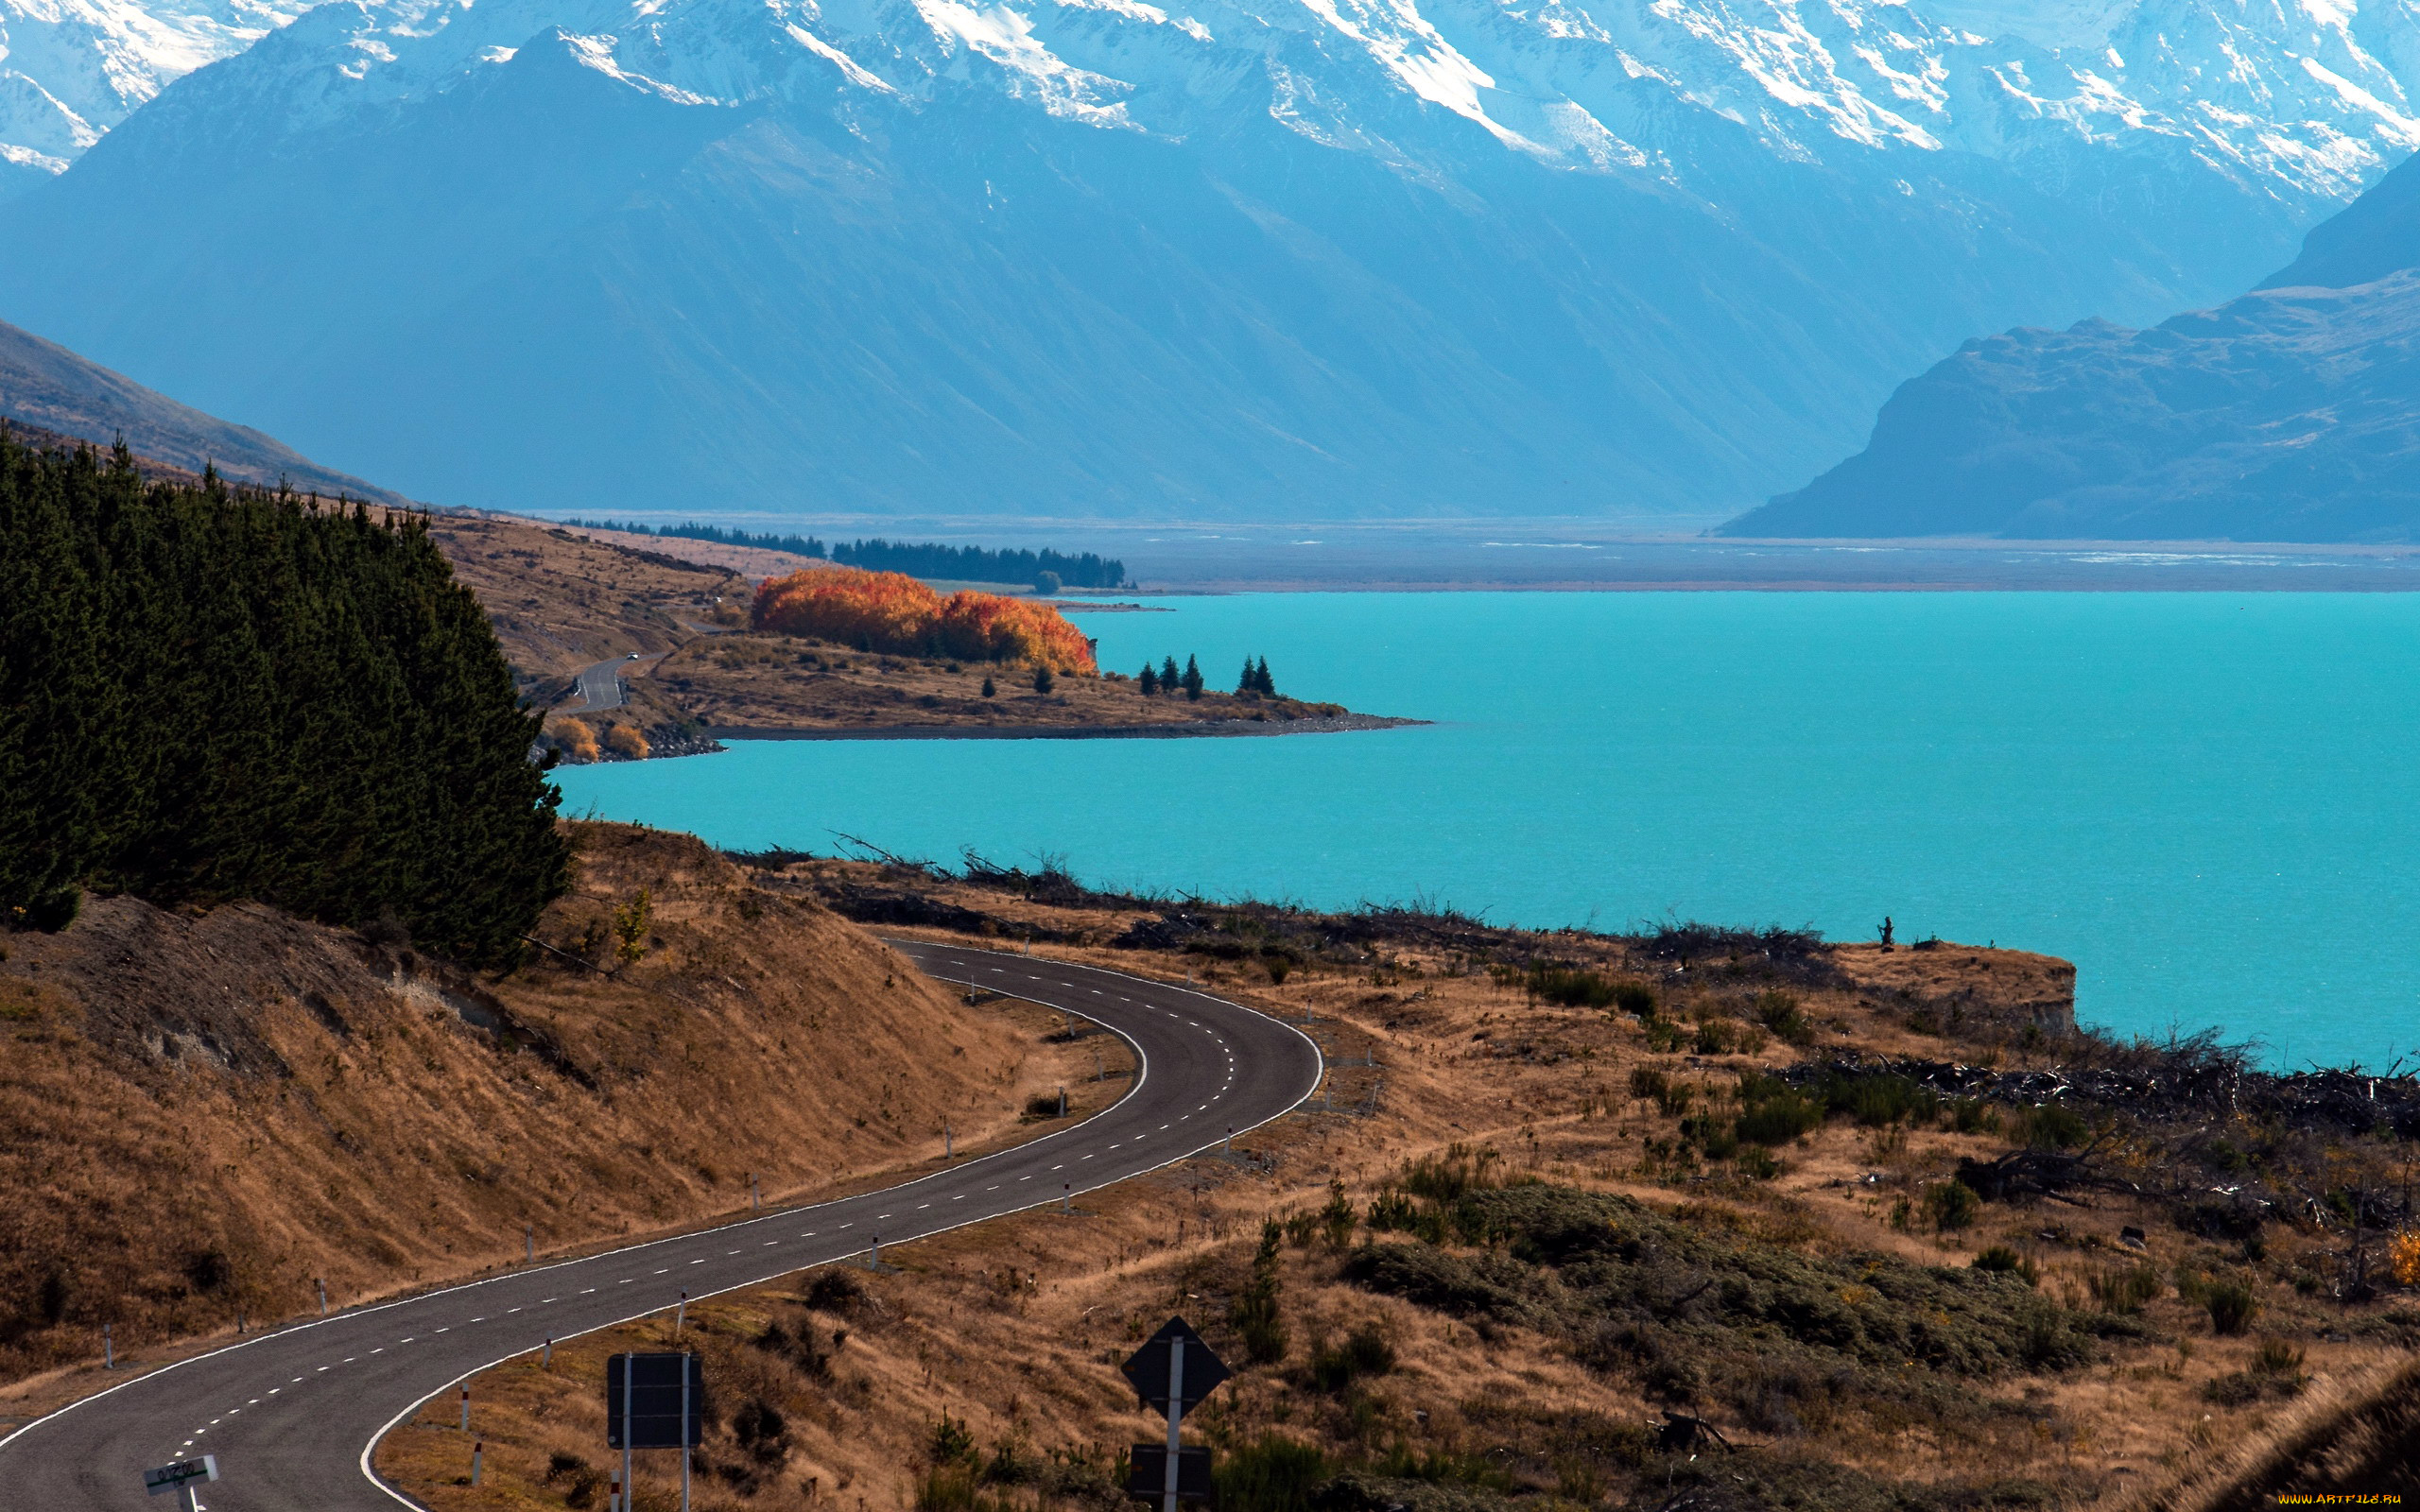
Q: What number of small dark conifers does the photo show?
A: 7